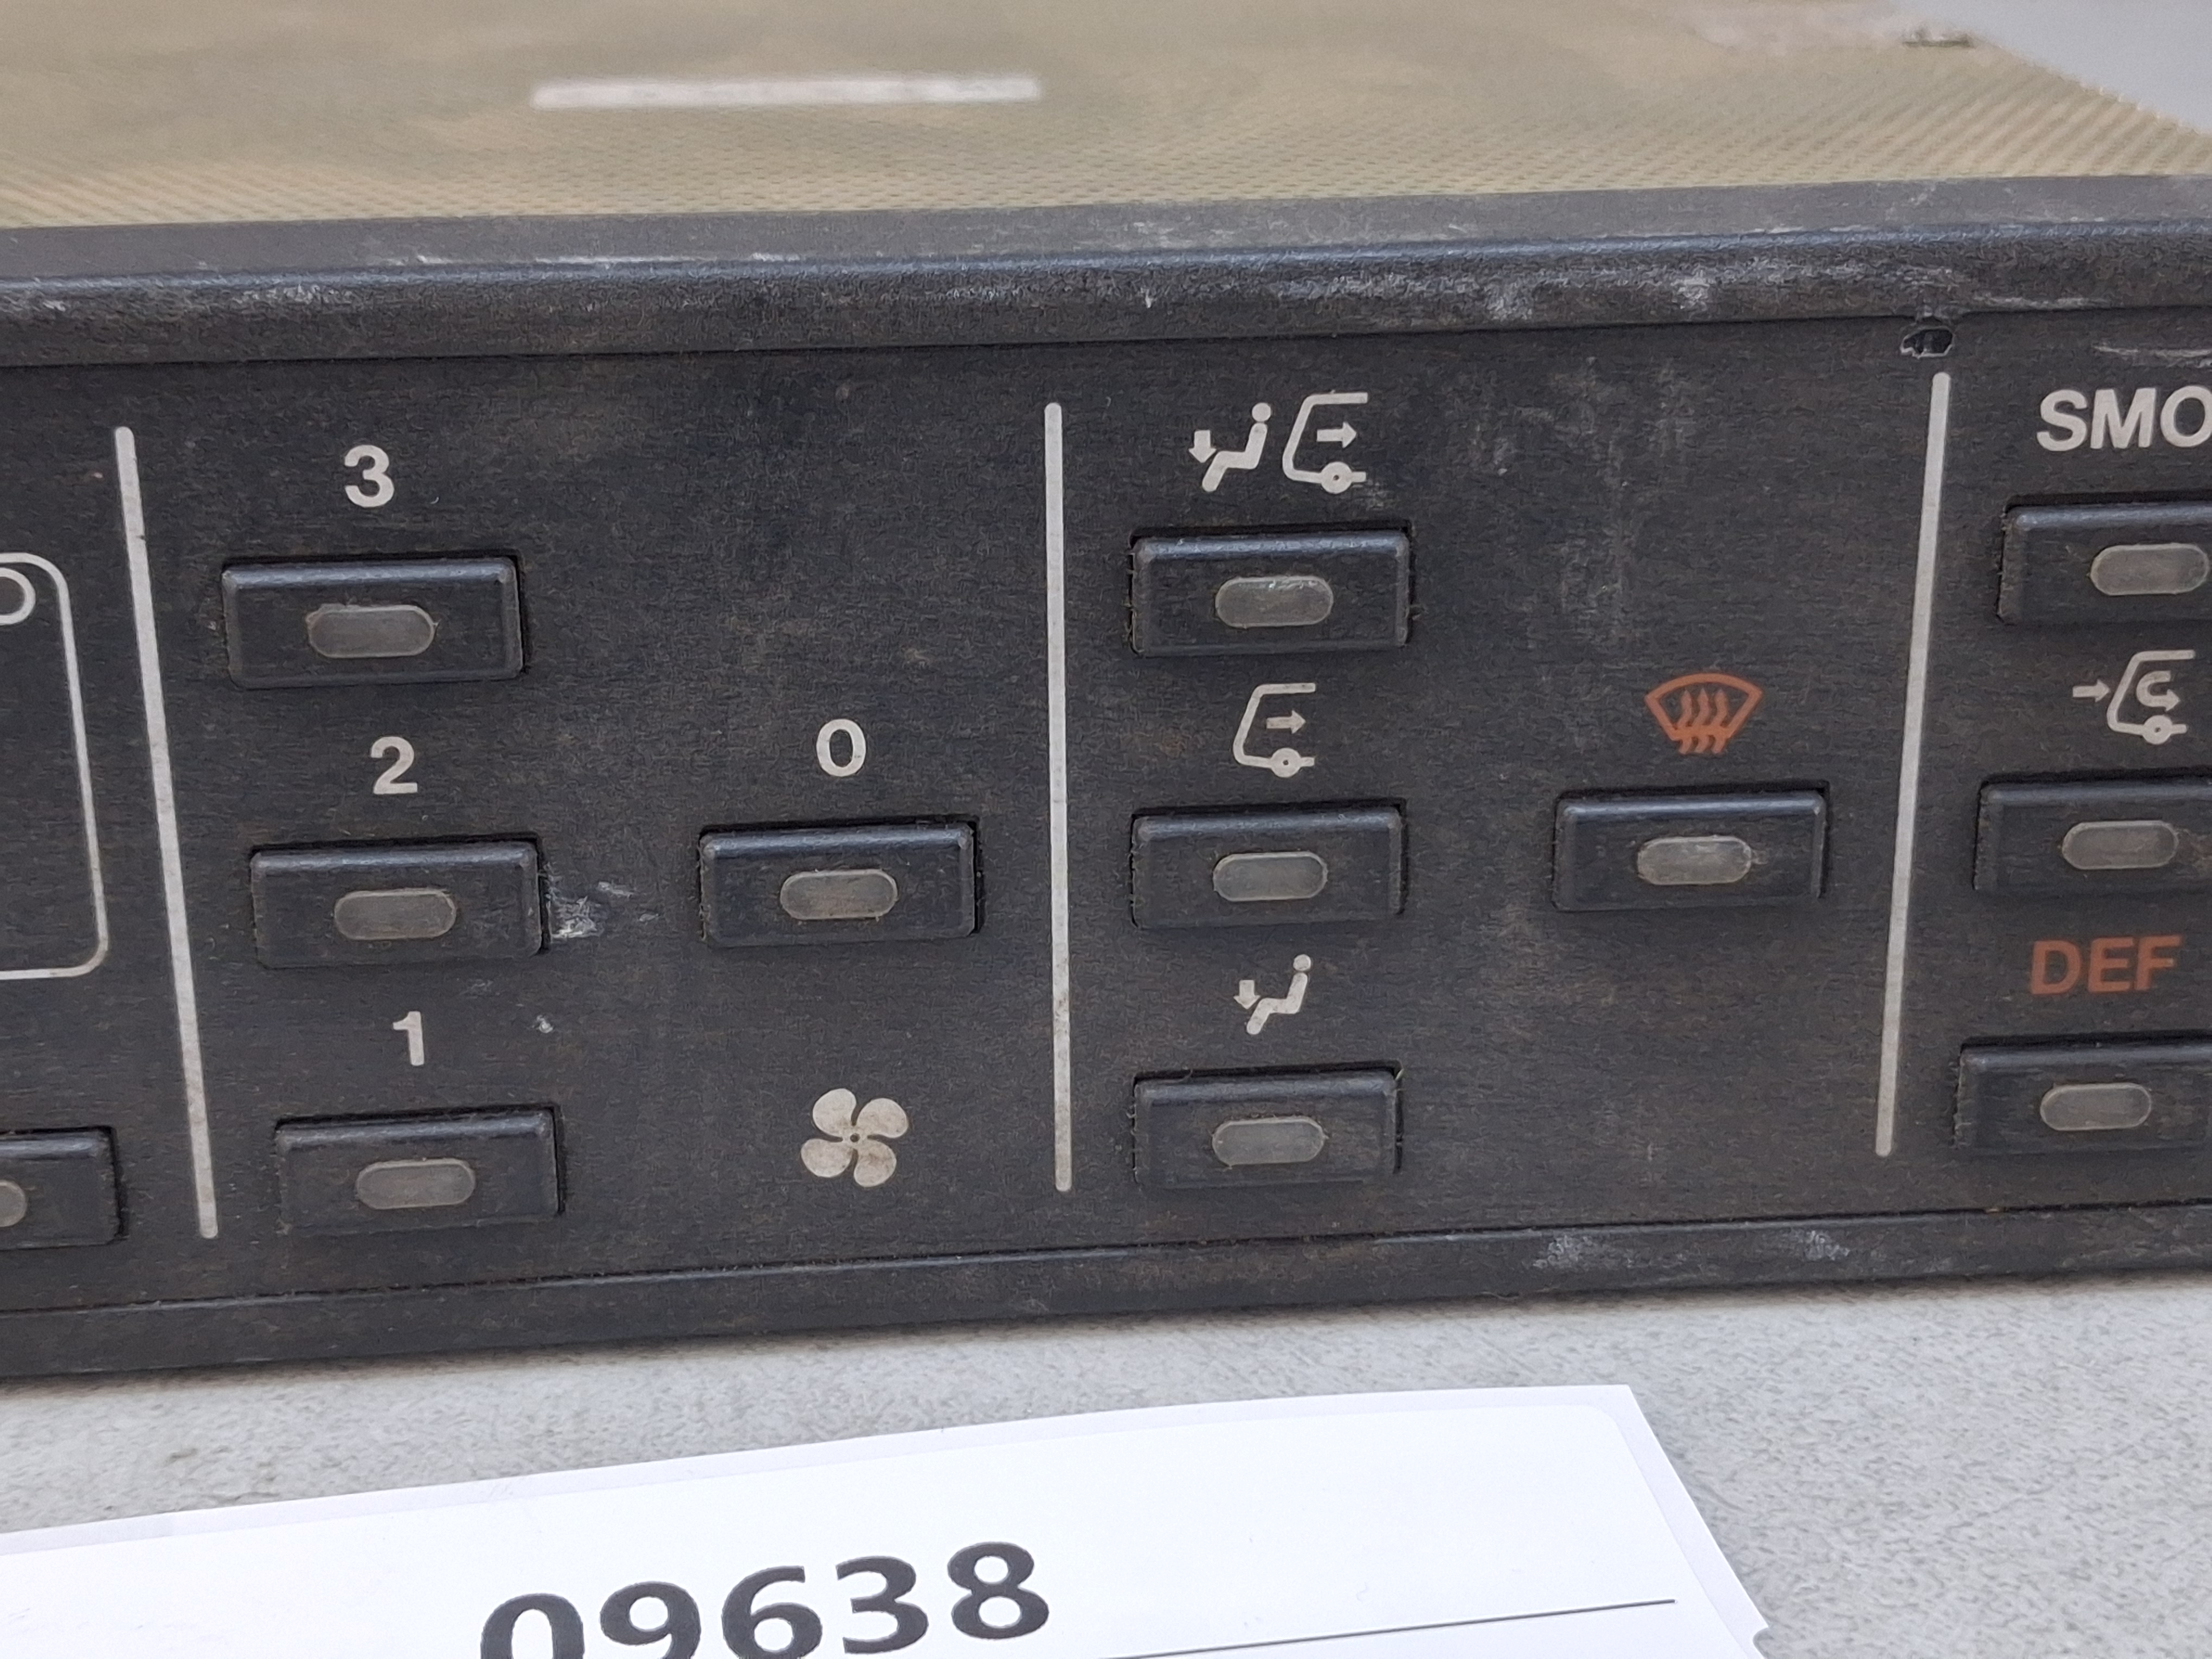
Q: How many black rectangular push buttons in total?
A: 12